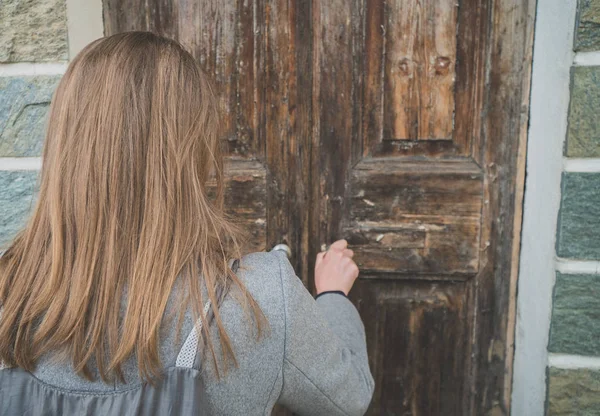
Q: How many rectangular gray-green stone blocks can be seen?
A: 8